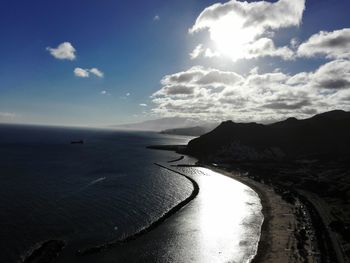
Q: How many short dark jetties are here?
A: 2